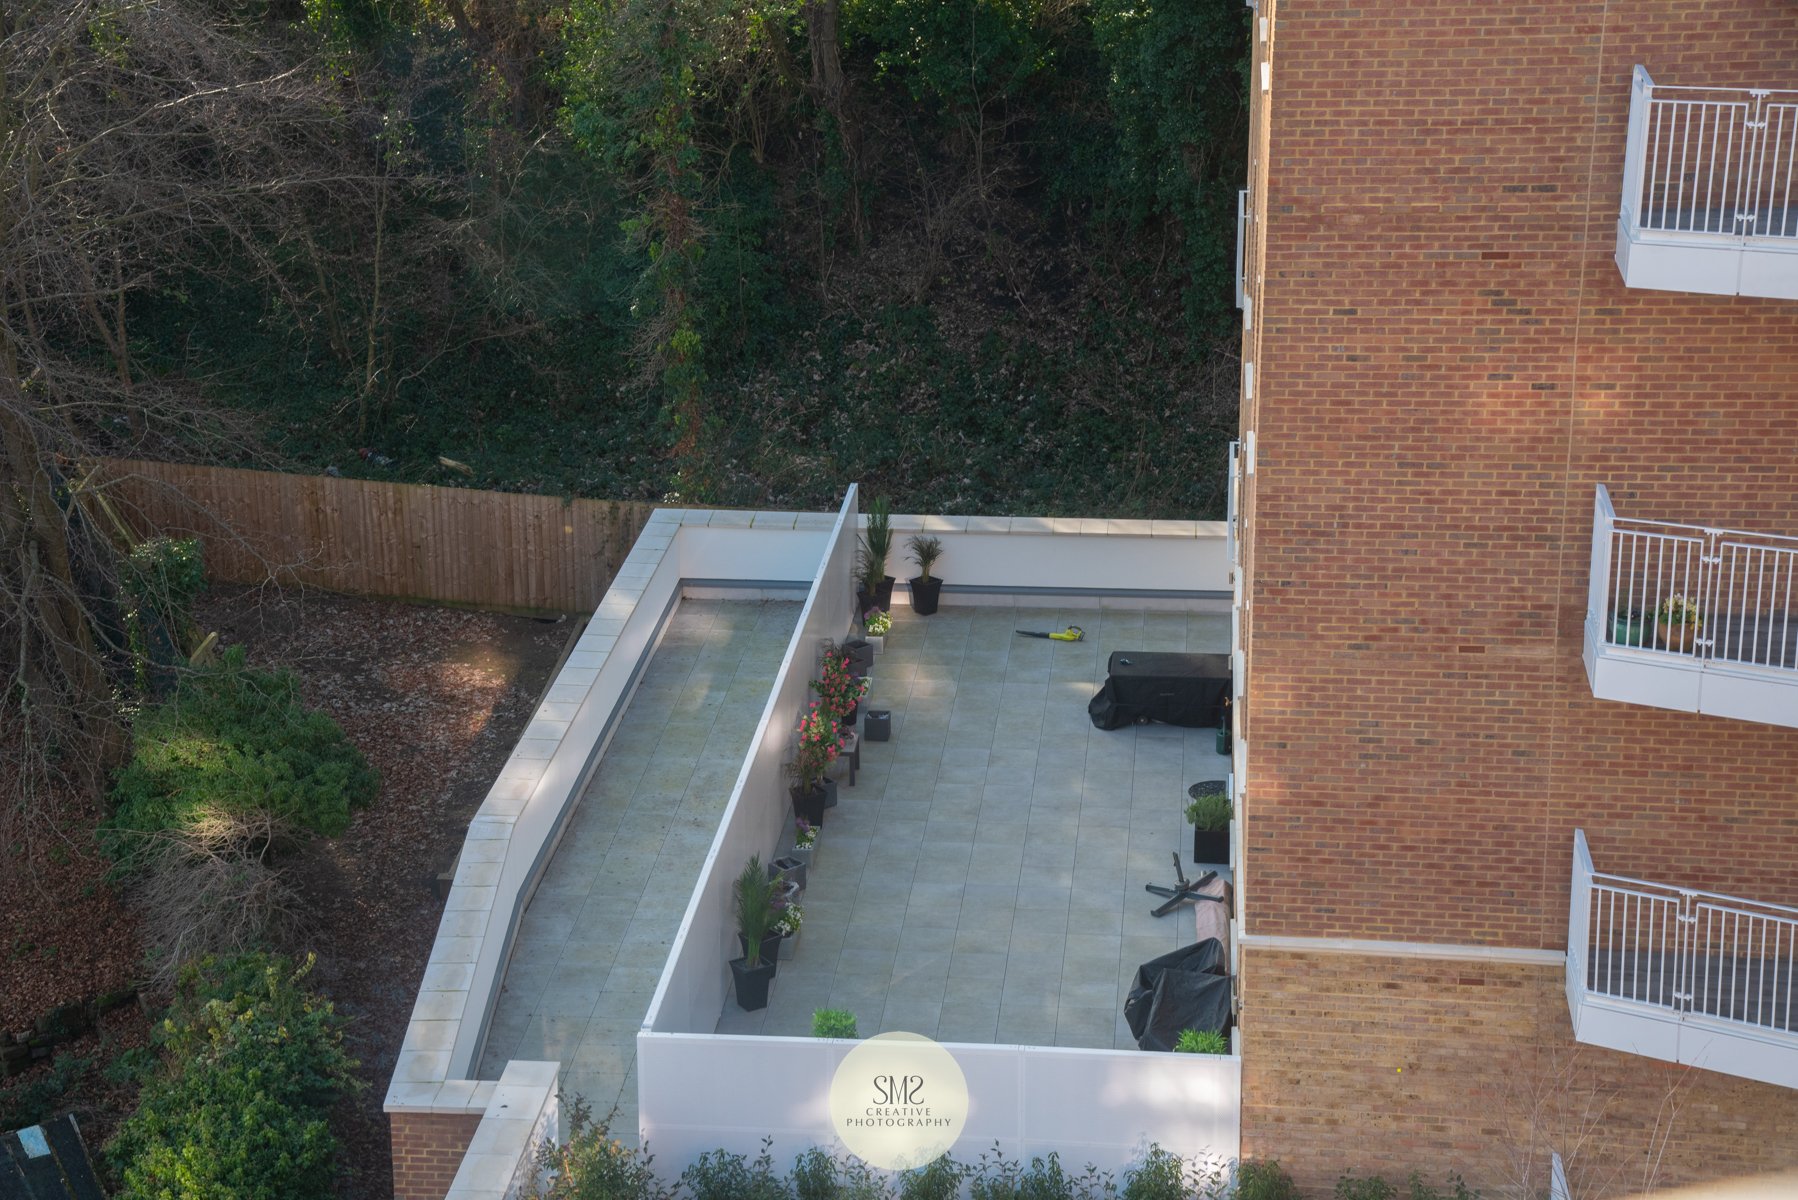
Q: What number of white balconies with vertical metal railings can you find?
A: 3